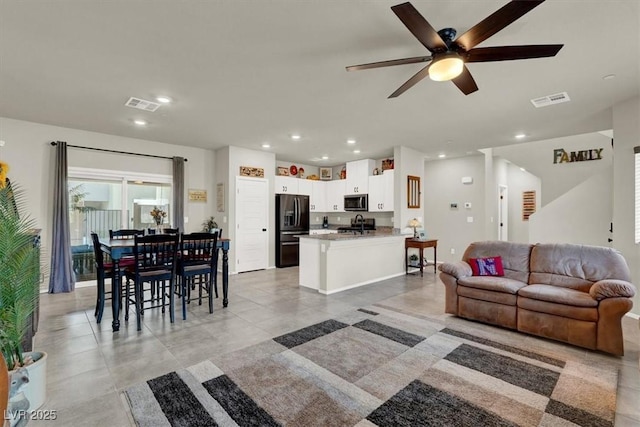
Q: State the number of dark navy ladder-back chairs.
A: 6